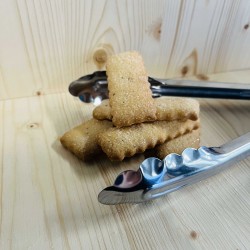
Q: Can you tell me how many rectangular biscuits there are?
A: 5